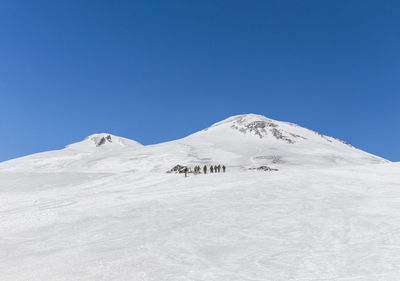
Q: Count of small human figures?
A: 8